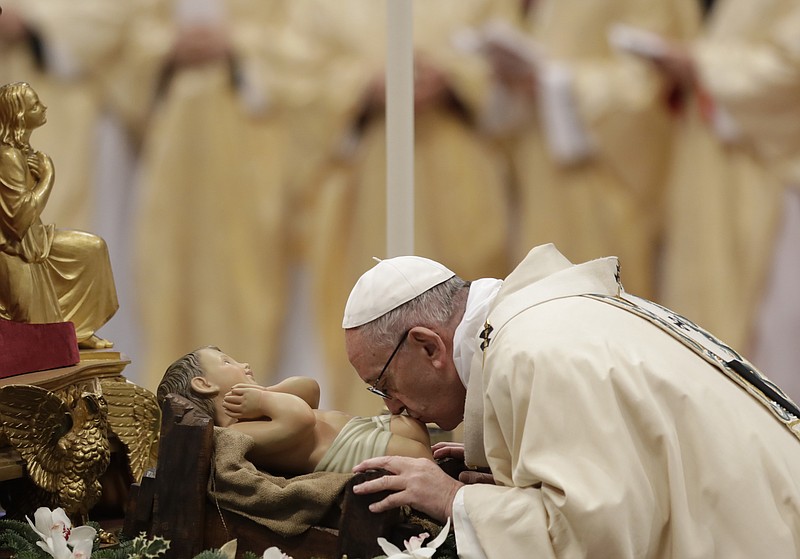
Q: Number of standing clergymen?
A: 5